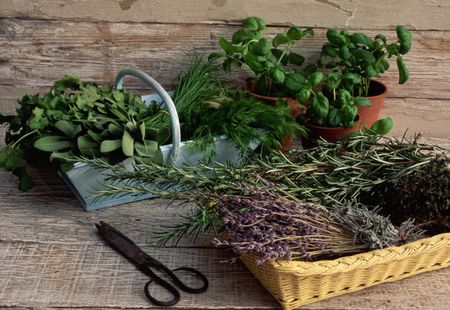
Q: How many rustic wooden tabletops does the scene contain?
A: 1